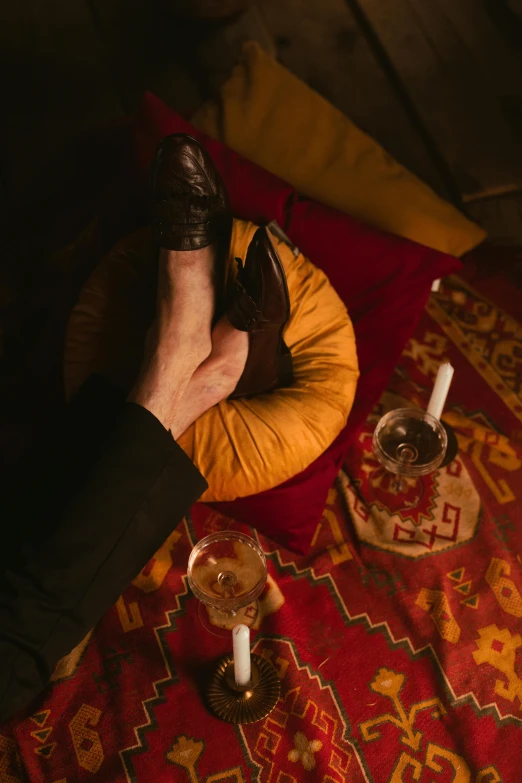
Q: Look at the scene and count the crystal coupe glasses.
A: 2